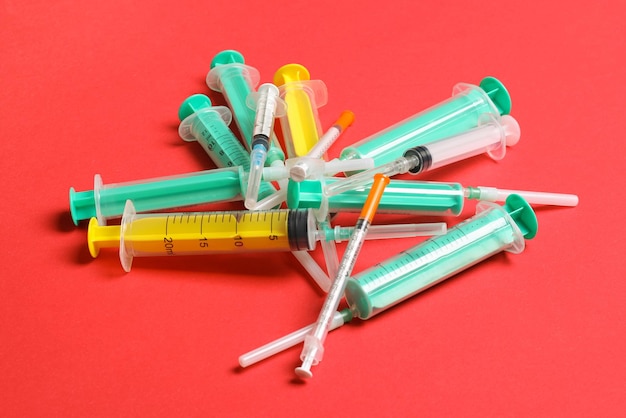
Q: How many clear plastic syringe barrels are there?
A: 12